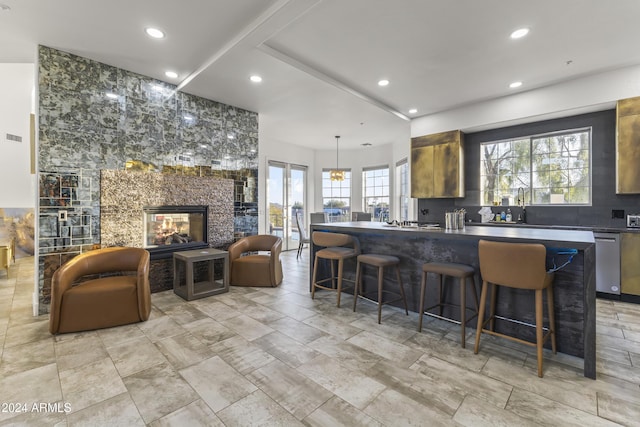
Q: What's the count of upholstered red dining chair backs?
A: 0